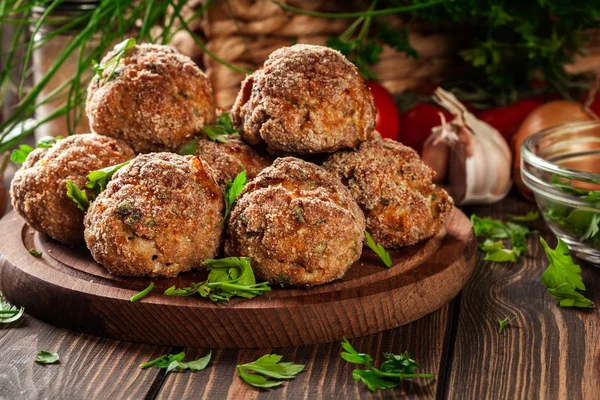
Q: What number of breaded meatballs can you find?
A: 7